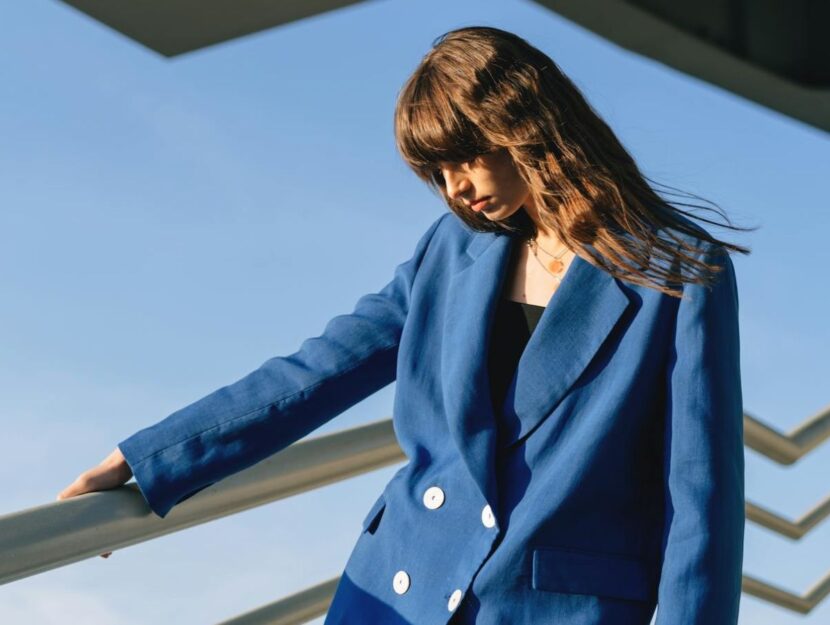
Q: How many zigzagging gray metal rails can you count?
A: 3